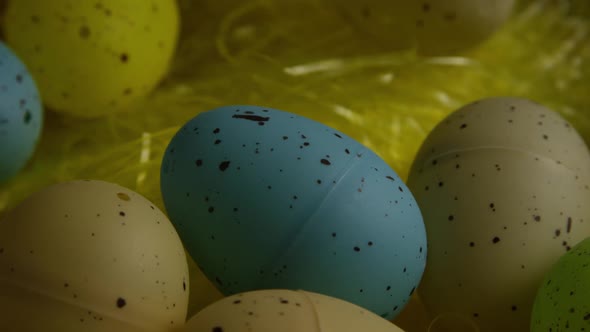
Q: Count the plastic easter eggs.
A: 8